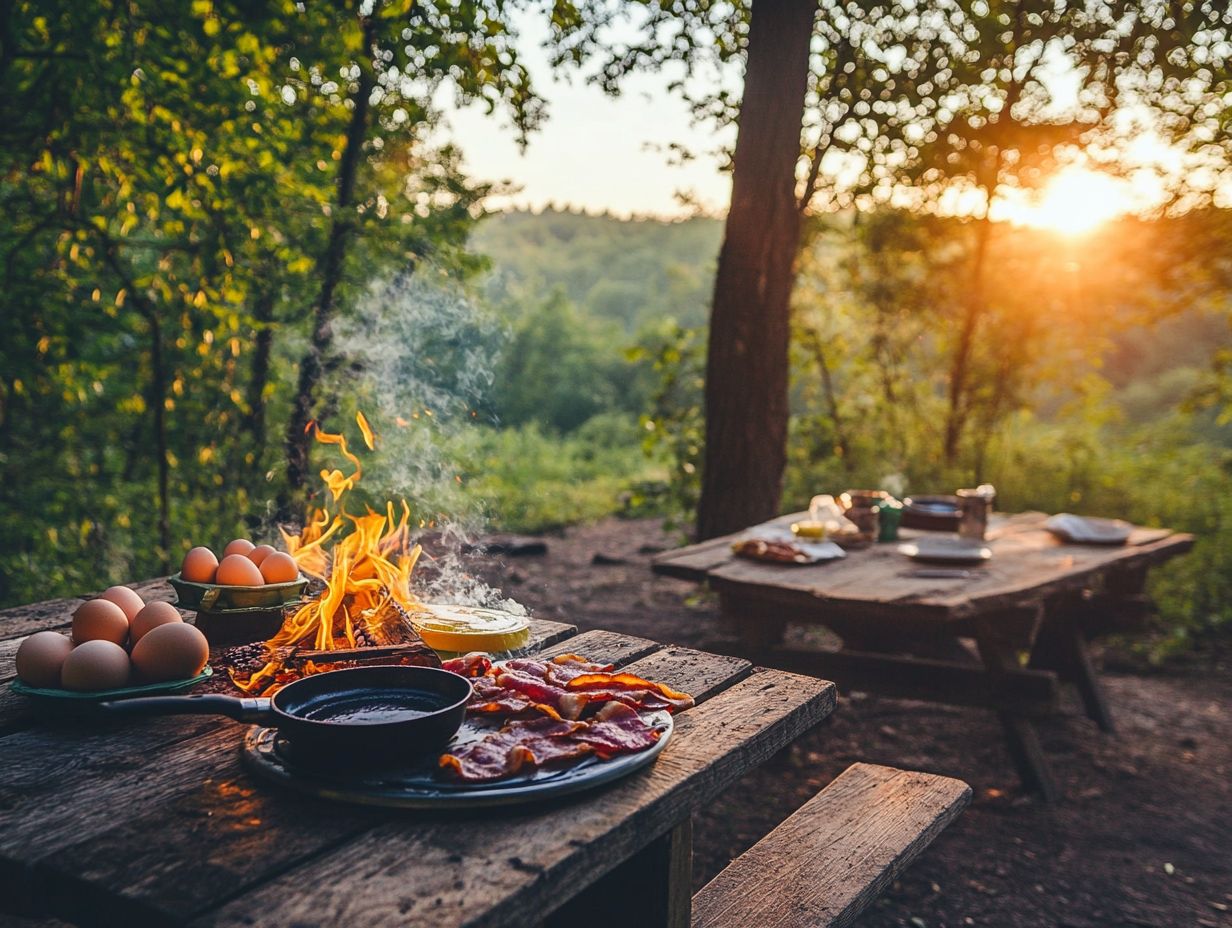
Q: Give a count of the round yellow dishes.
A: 1